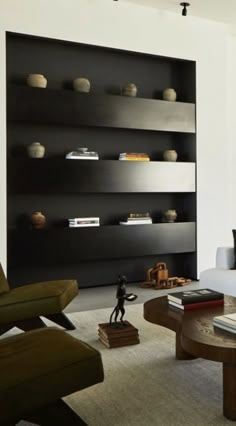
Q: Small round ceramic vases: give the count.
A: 8